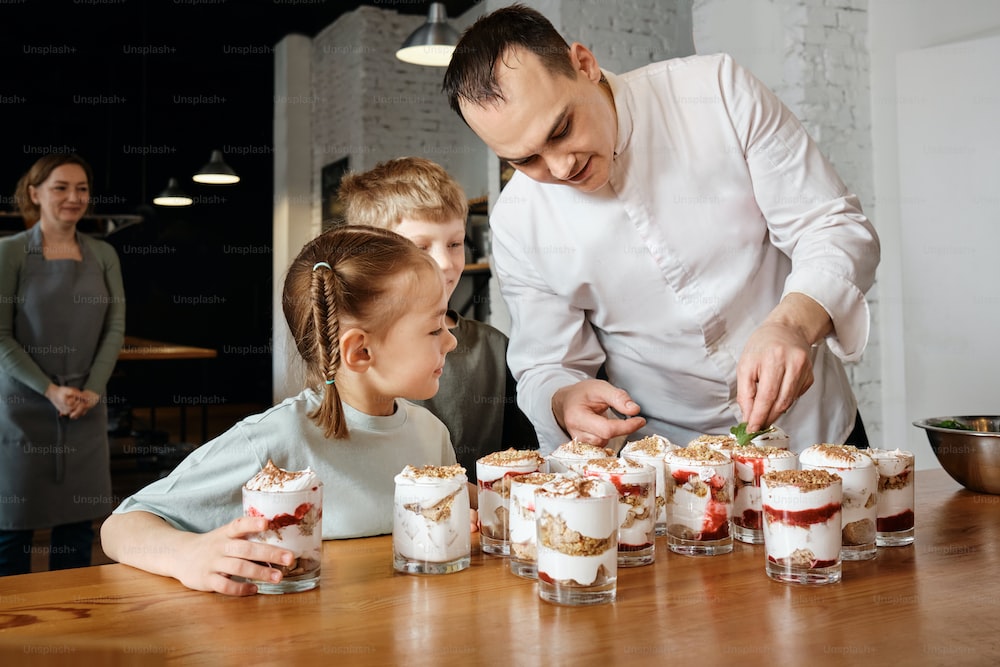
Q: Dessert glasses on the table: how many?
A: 15